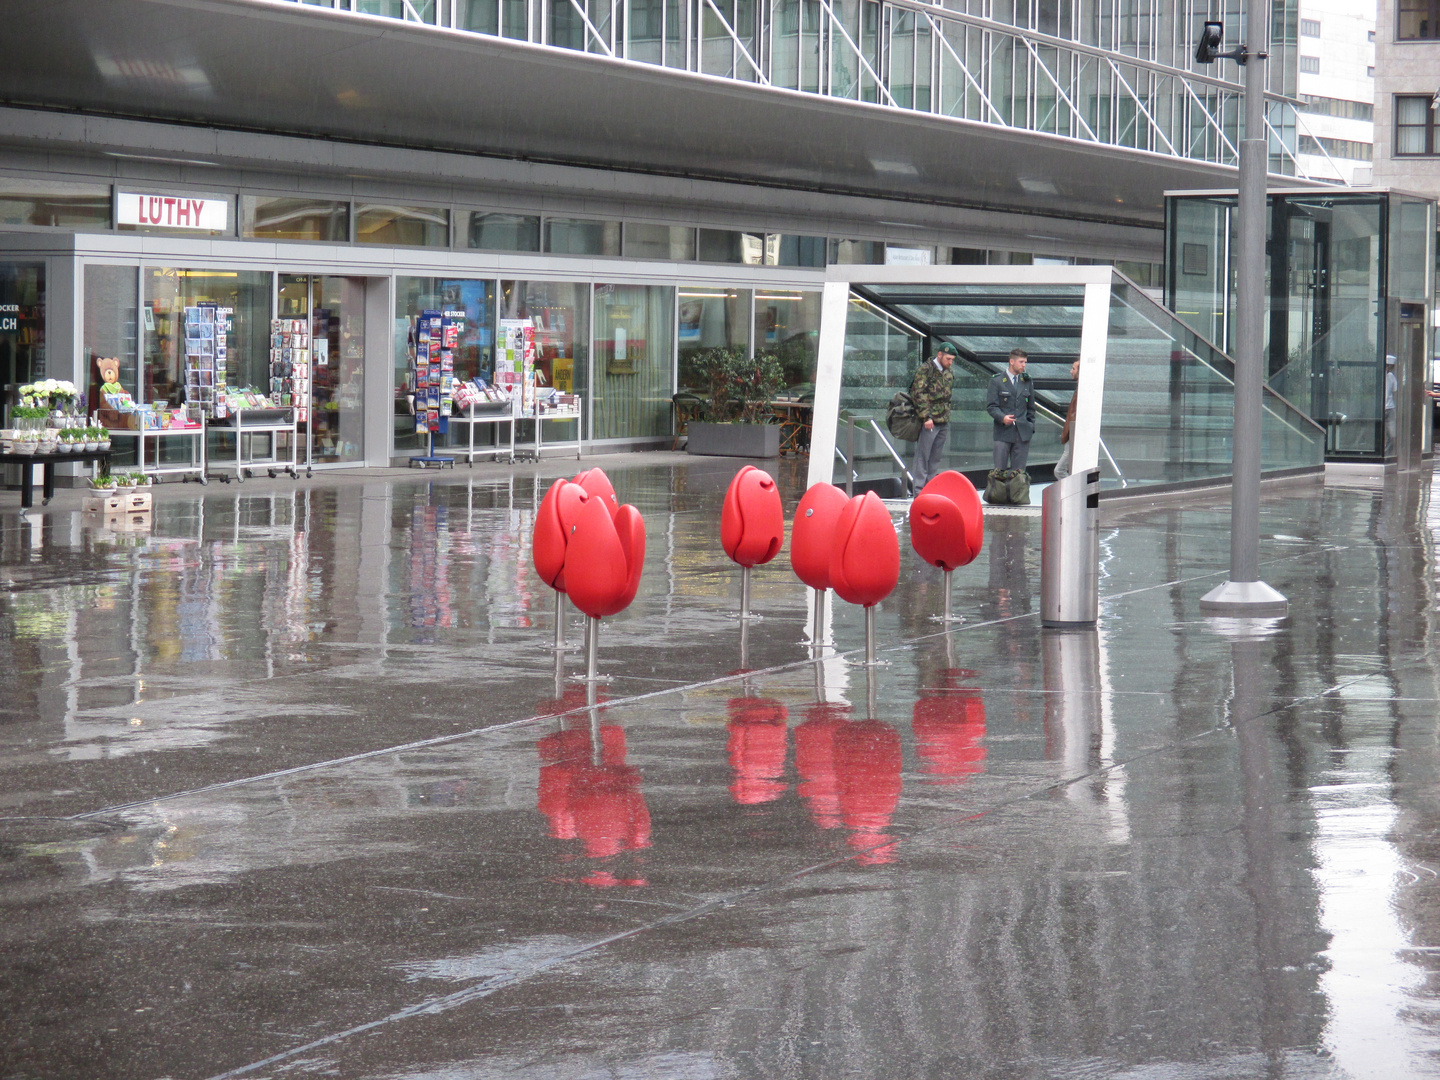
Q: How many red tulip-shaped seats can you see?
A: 7